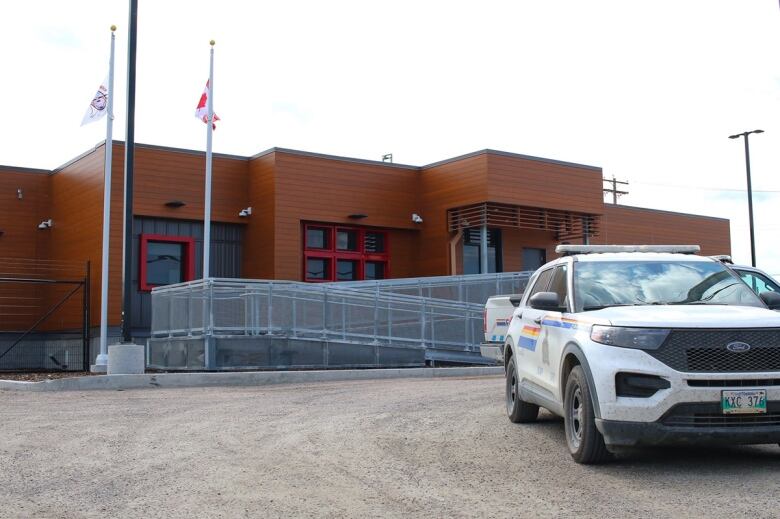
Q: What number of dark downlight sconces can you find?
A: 2